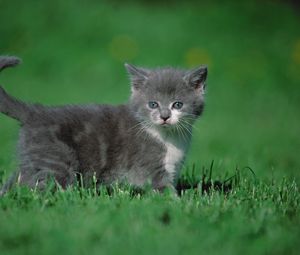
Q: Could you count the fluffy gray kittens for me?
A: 1